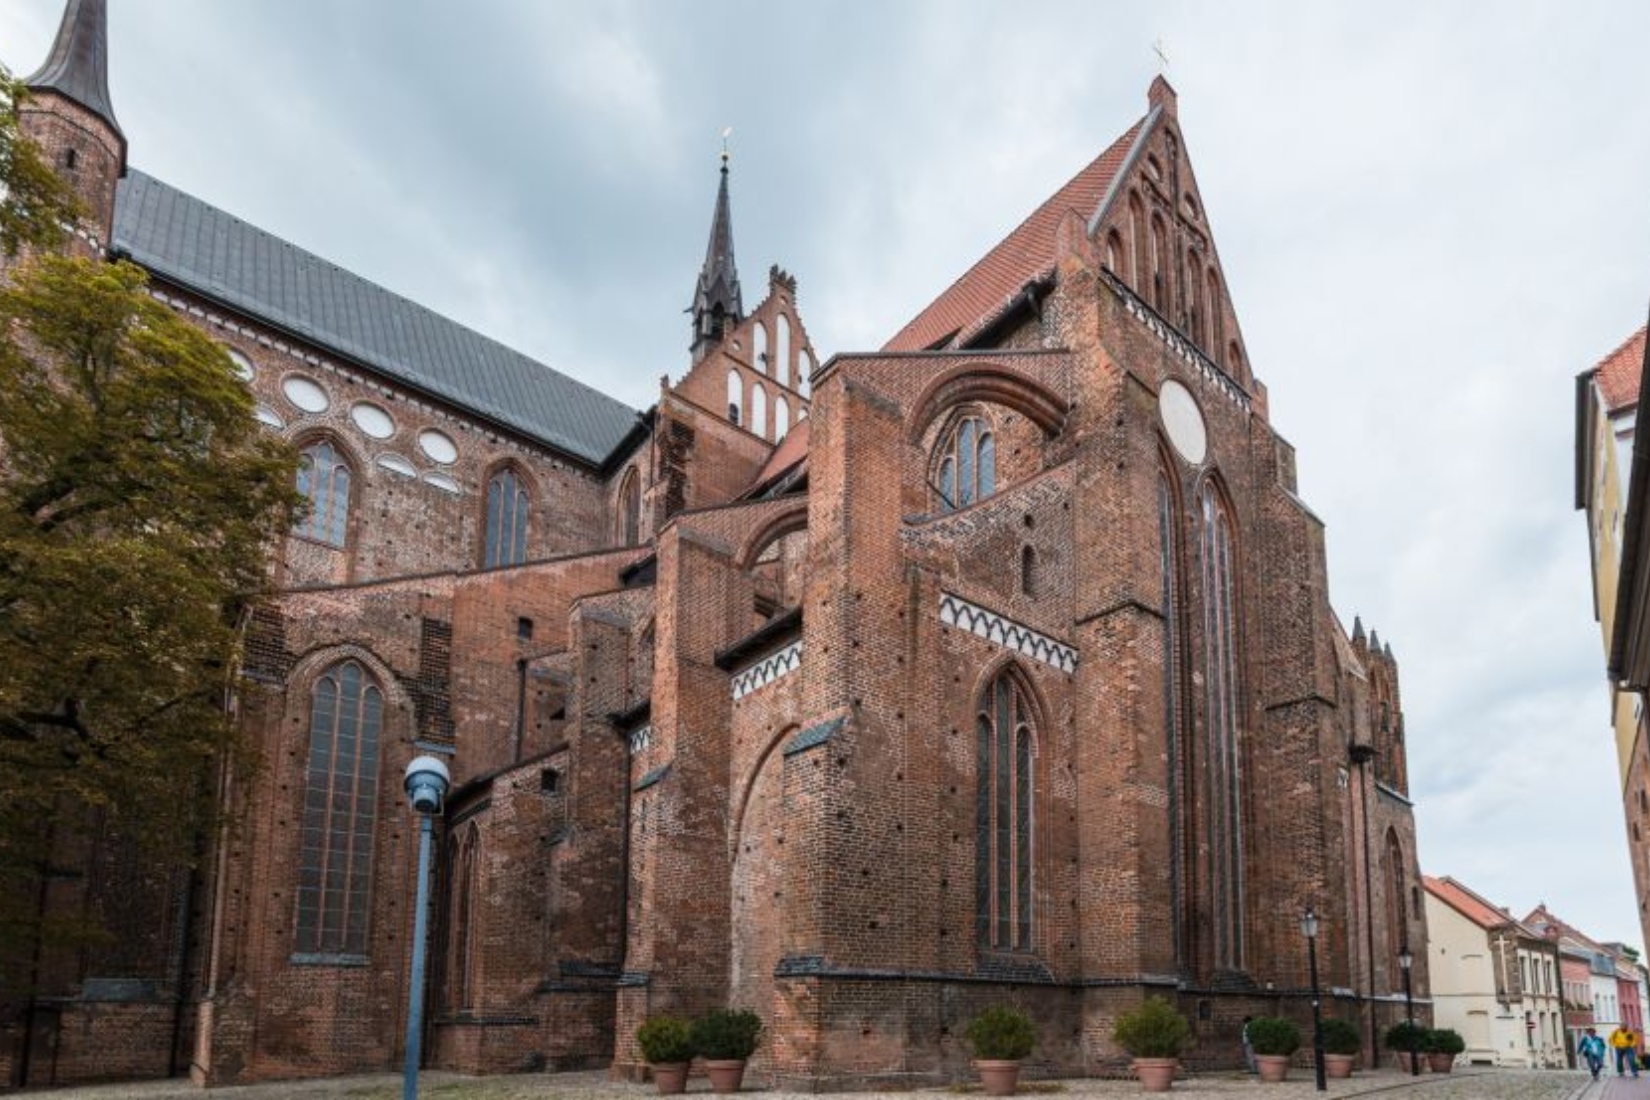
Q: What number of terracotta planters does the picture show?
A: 8